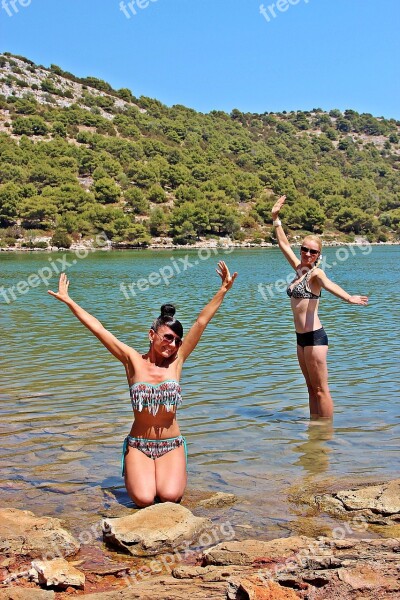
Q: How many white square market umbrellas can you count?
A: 0